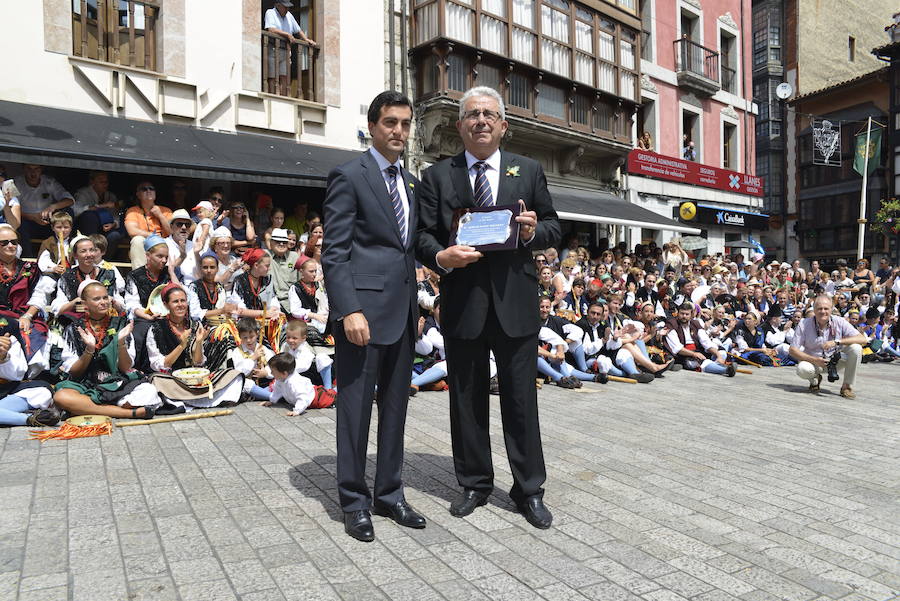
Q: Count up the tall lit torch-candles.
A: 0